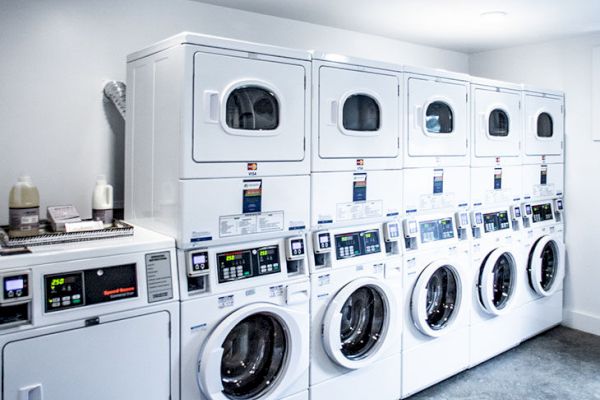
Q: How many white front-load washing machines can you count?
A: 5